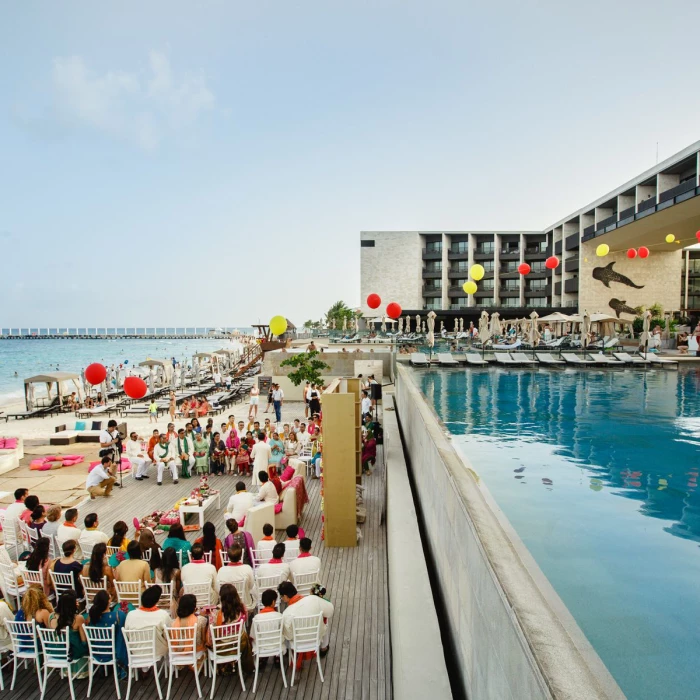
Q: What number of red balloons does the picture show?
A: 9